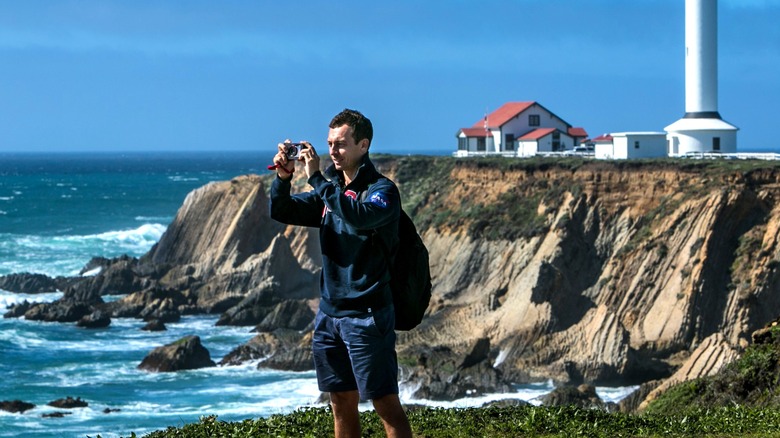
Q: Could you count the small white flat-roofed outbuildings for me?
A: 1